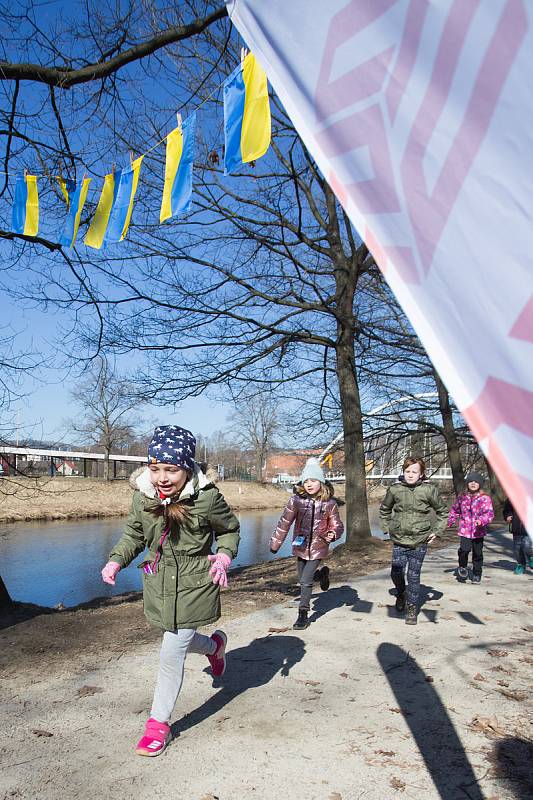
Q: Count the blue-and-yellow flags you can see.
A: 7